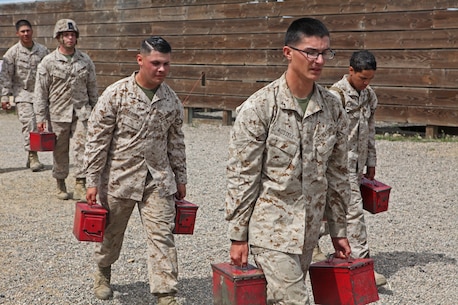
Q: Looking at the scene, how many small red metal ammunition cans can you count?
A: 6